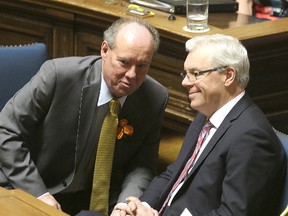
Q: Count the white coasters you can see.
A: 1